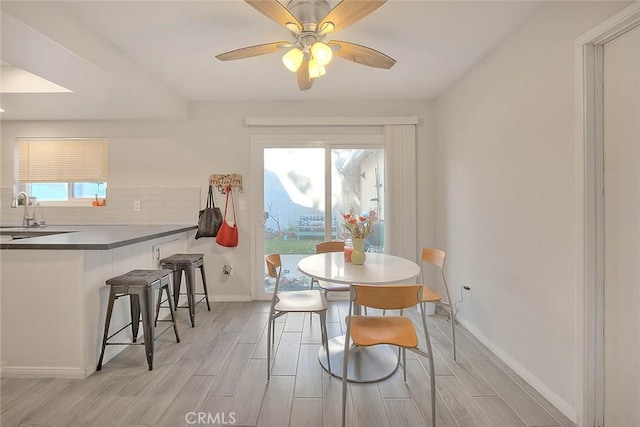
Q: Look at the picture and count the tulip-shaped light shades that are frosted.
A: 3